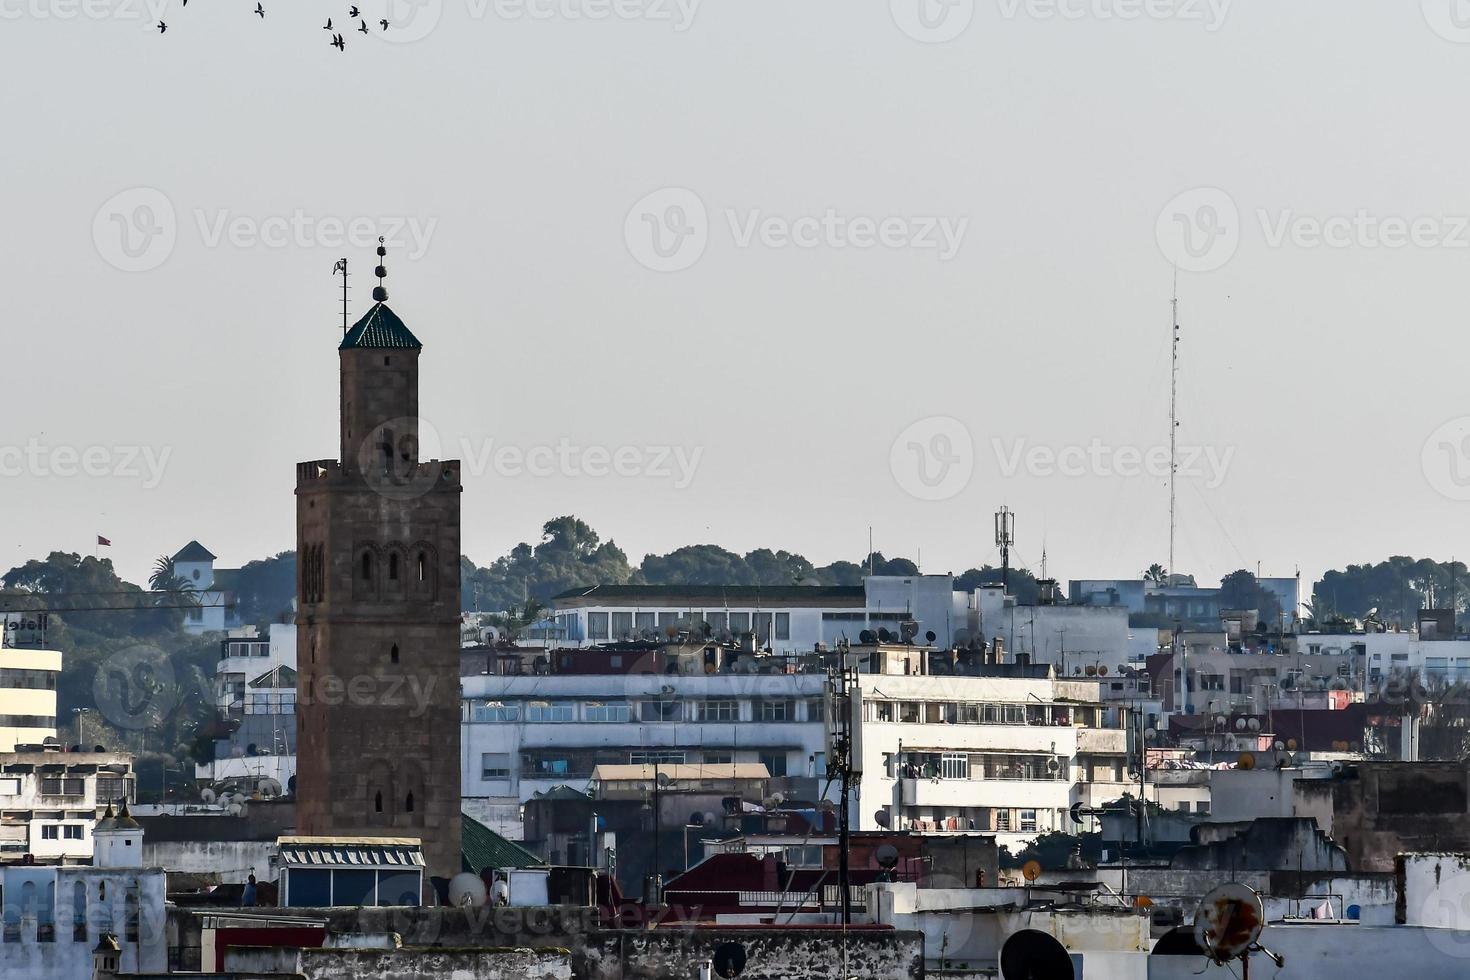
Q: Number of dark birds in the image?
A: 9